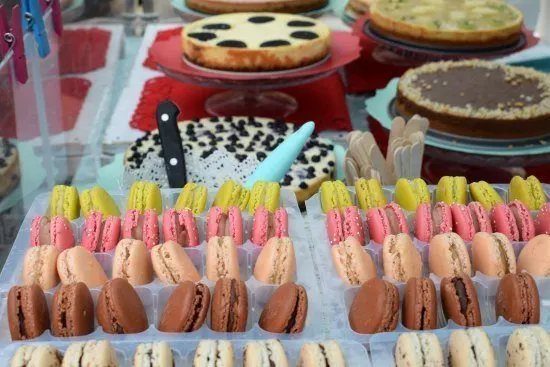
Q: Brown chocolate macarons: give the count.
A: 10